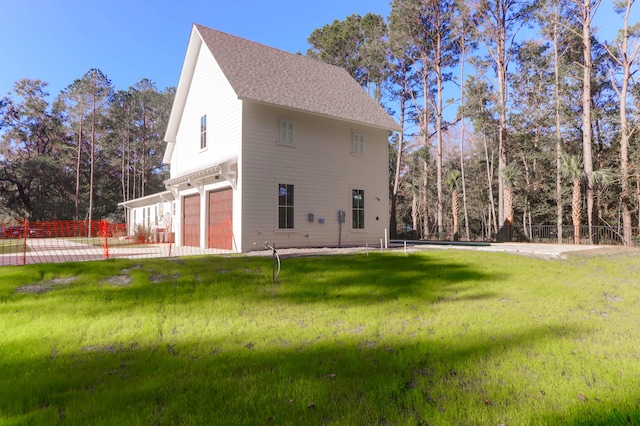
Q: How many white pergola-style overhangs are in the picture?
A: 1